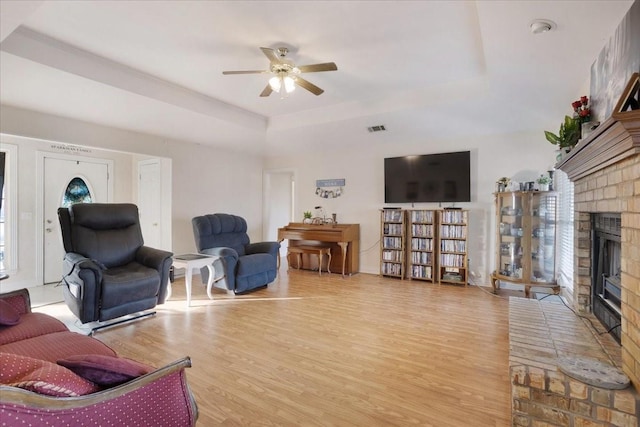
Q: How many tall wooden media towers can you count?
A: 3